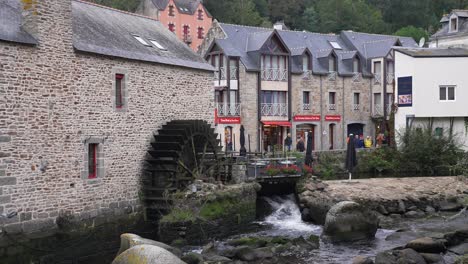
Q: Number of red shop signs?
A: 3